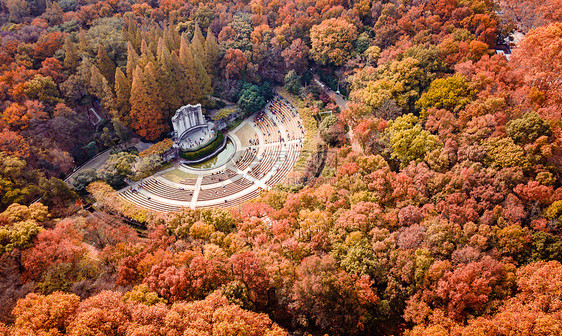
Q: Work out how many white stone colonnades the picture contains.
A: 1